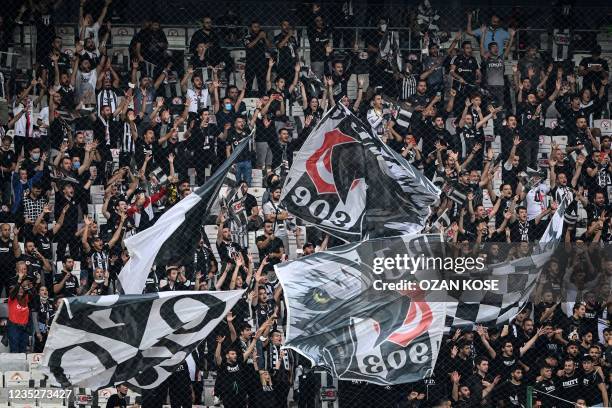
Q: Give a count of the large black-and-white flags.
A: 5